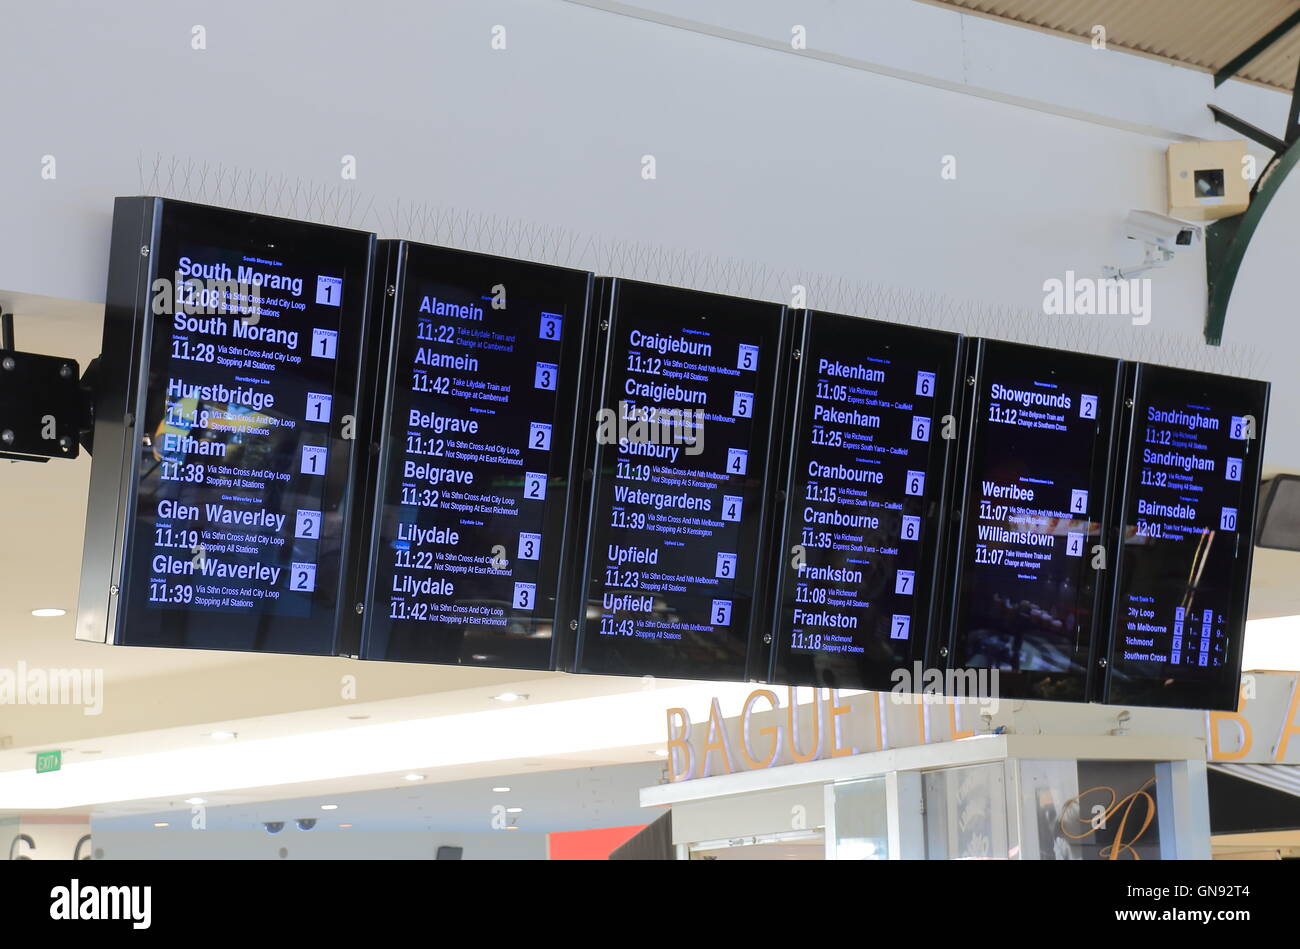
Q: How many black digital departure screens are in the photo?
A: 6